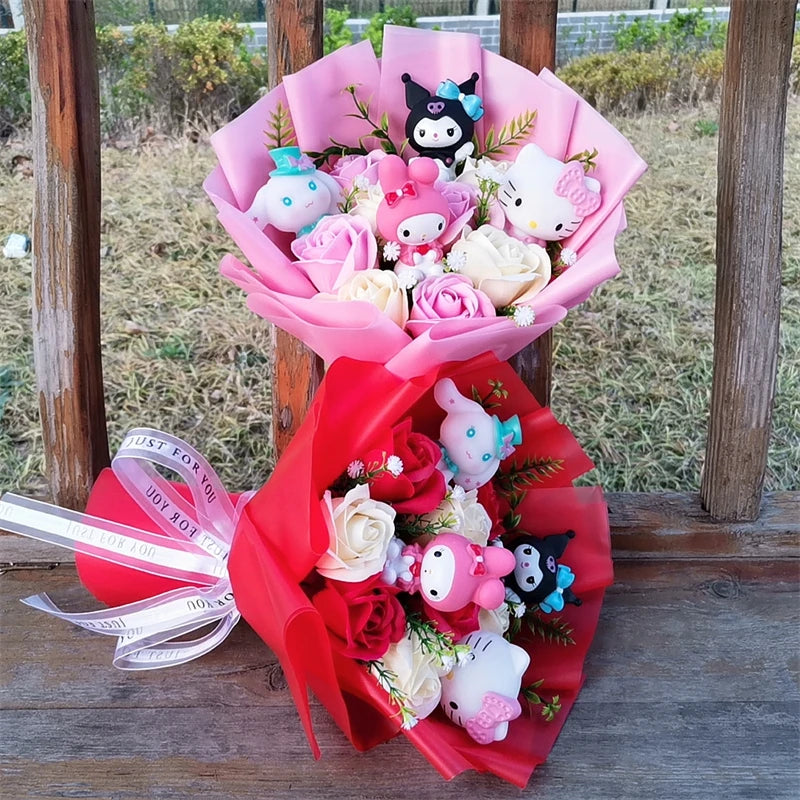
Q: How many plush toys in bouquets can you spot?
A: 8